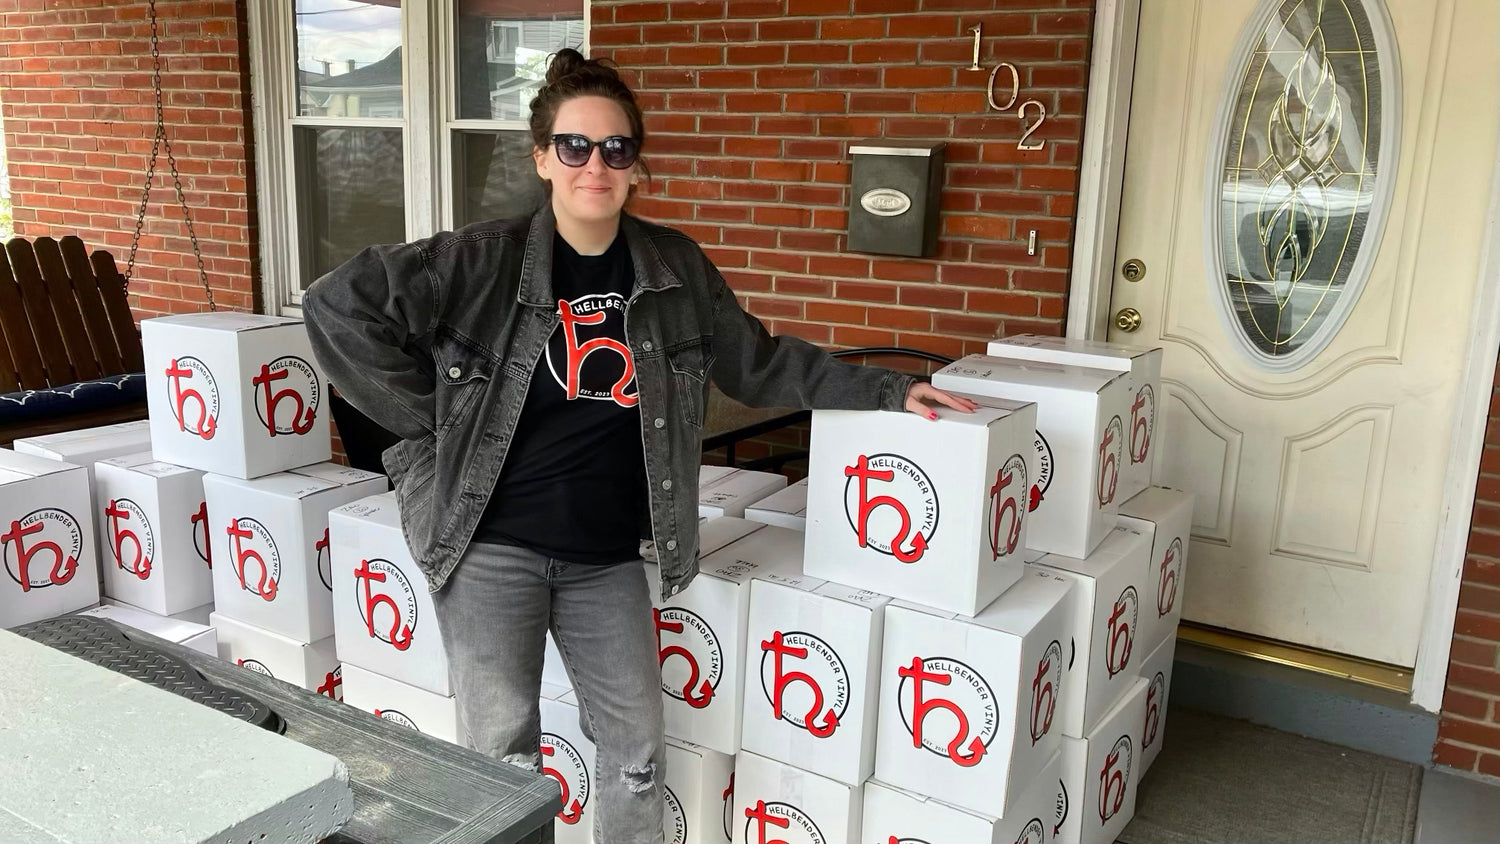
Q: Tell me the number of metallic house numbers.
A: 3